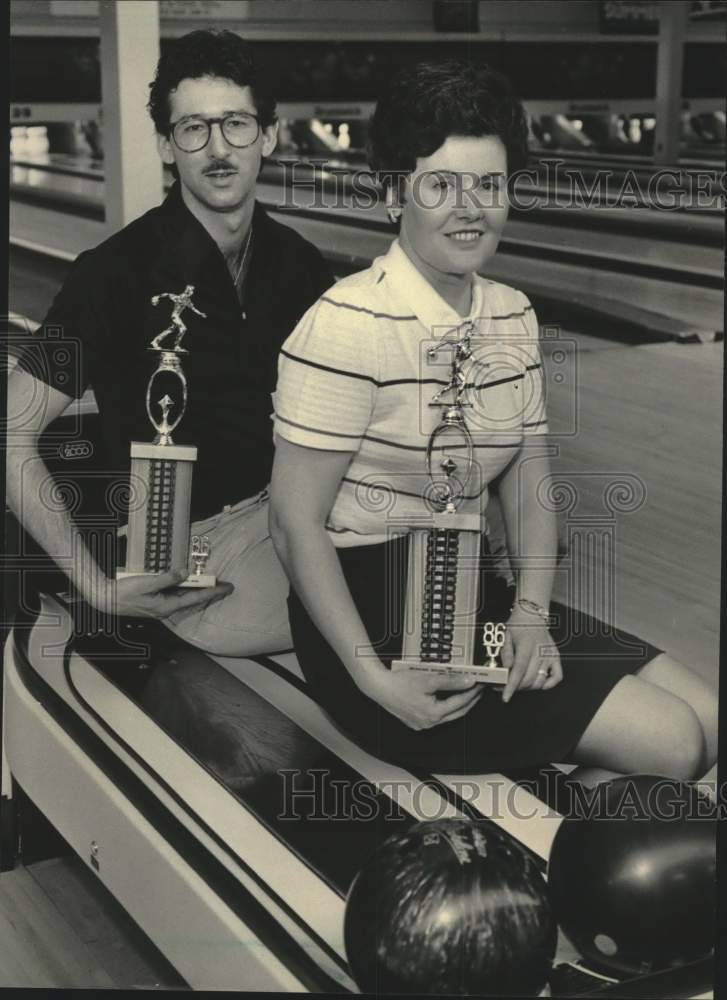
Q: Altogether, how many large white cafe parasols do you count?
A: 0